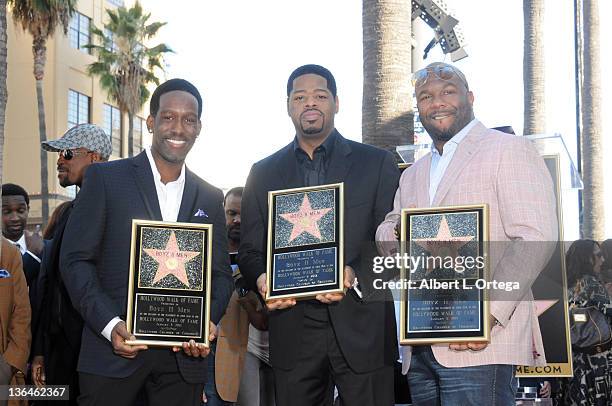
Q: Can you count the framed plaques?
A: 3